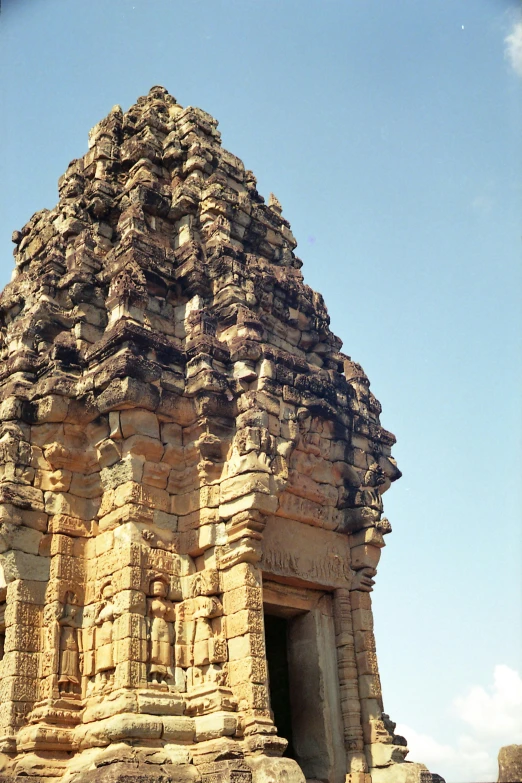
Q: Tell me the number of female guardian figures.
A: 4